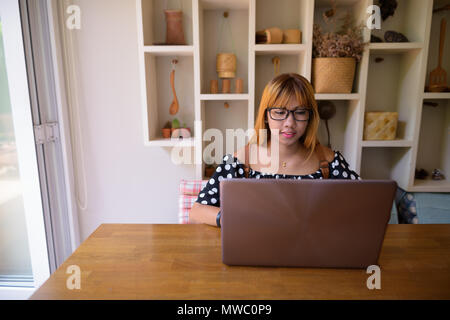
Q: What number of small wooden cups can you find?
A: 3